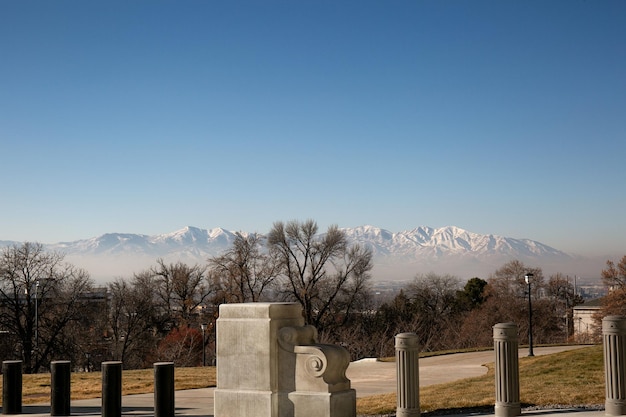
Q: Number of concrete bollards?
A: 3